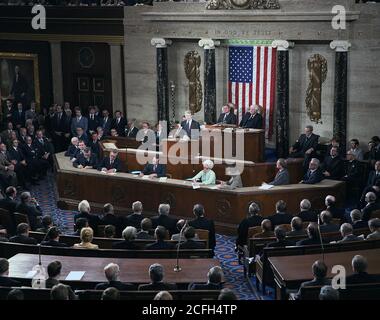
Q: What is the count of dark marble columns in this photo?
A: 4